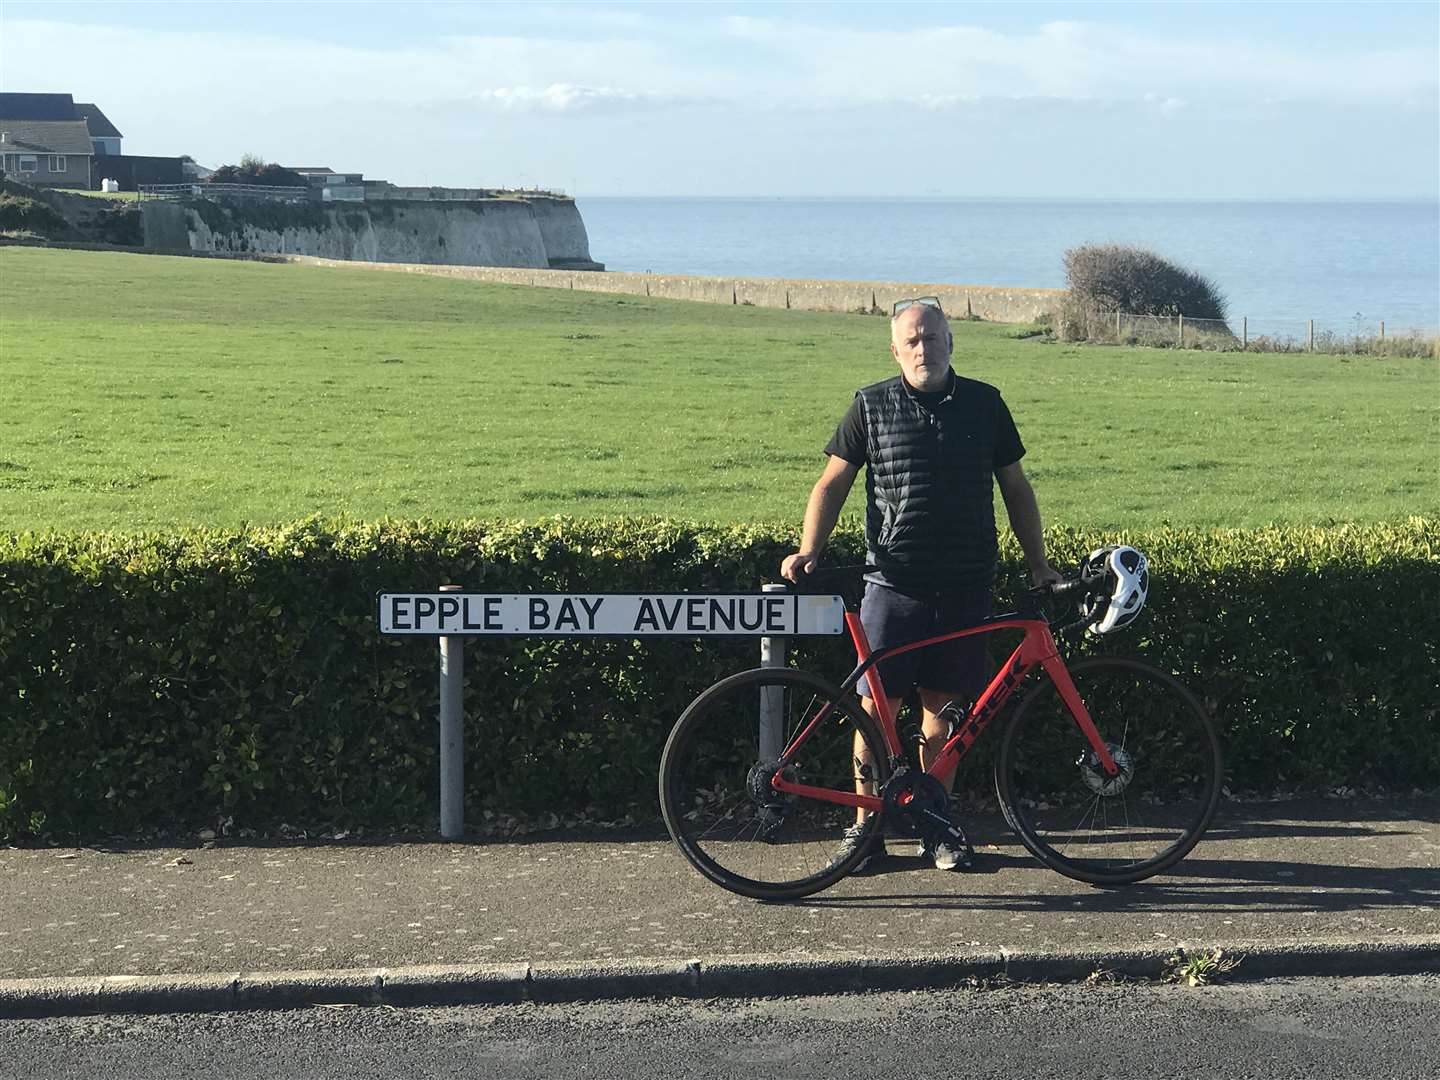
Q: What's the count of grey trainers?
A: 2